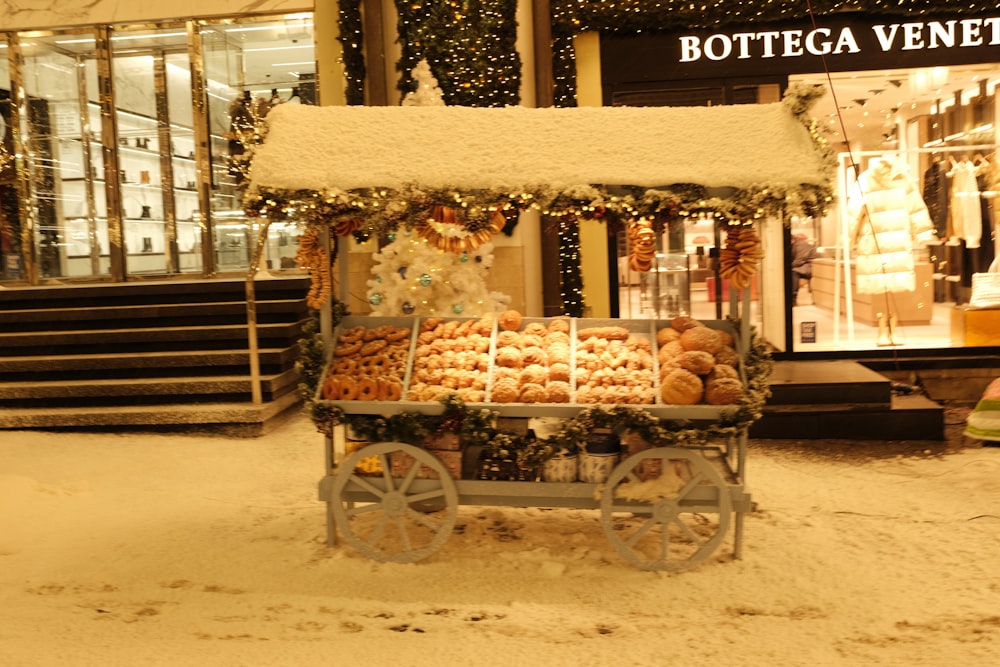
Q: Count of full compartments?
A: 5